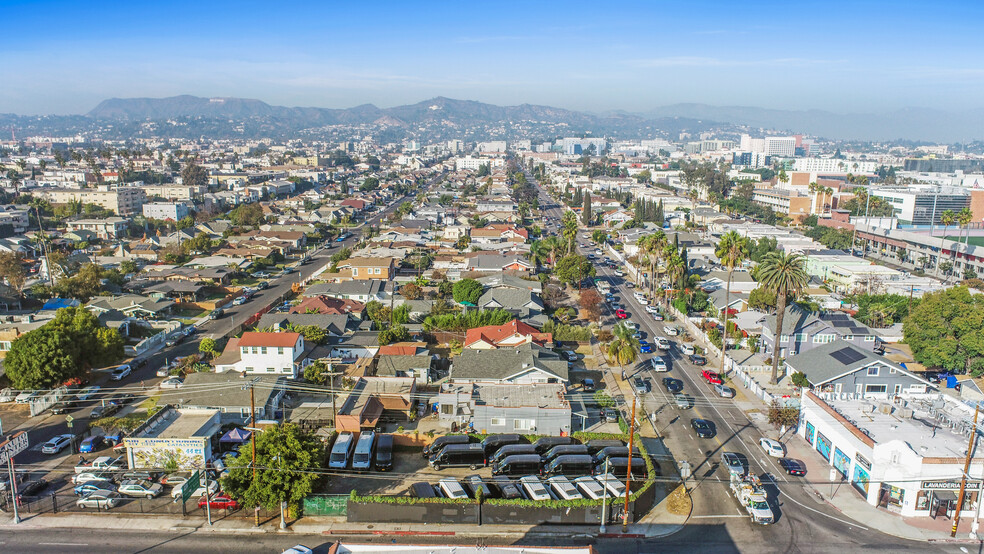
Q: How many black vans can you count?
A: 12